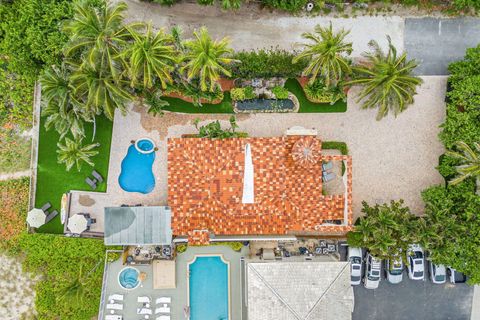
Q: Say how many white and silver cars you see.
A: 6